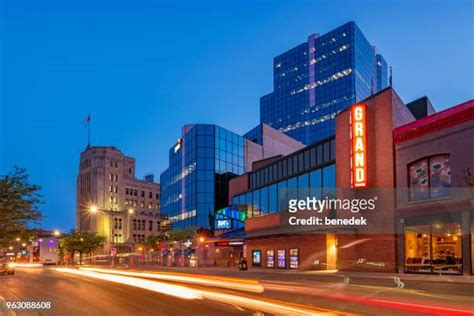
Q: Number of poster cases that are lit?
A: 4